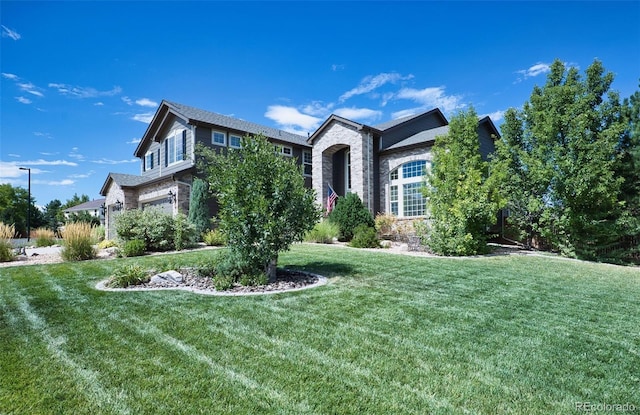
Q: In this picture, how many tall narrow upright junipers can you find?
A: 1